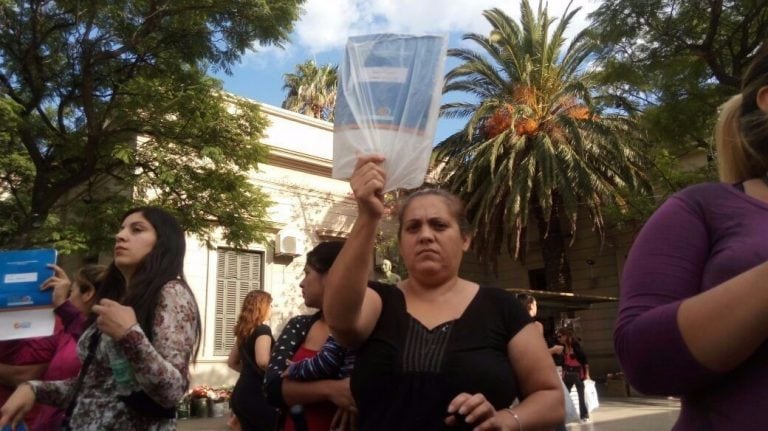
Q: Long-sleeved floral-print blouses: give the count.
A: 1